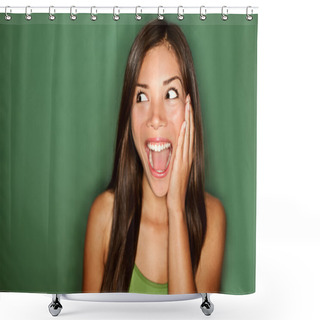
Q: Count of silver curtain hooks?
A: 12